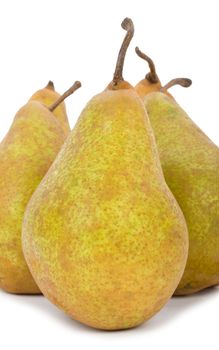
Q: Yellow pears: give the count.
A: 5